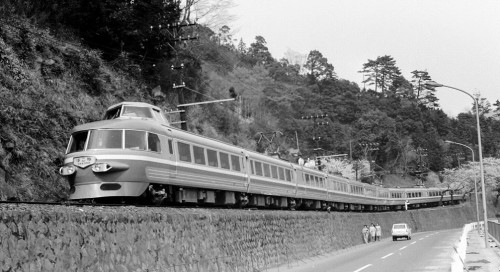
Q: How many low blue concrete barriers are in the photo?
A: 0